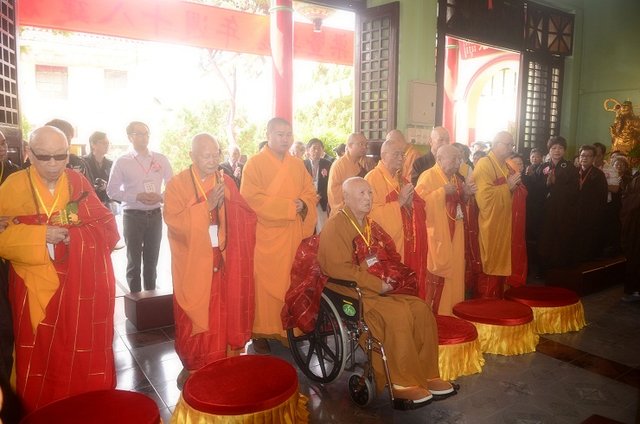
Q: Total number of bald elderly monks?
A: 6